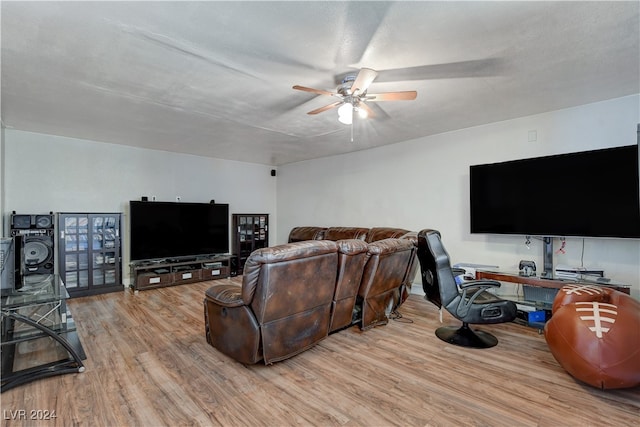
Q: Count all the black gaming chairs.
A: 1